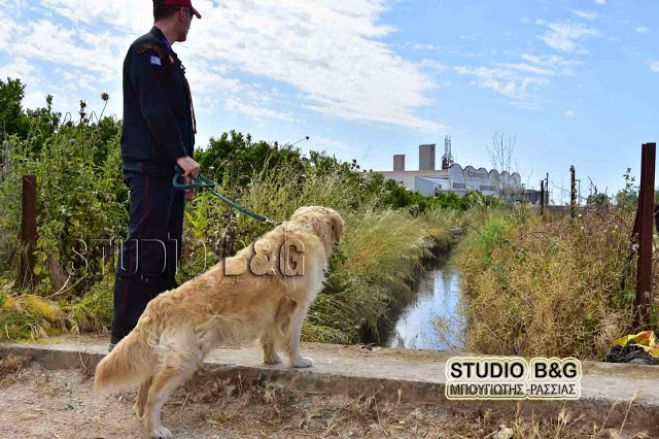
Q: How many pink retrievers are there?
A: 0